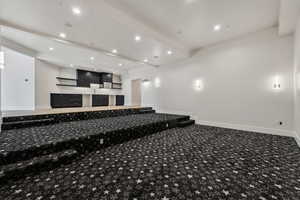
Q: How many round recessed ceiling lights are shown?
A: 11